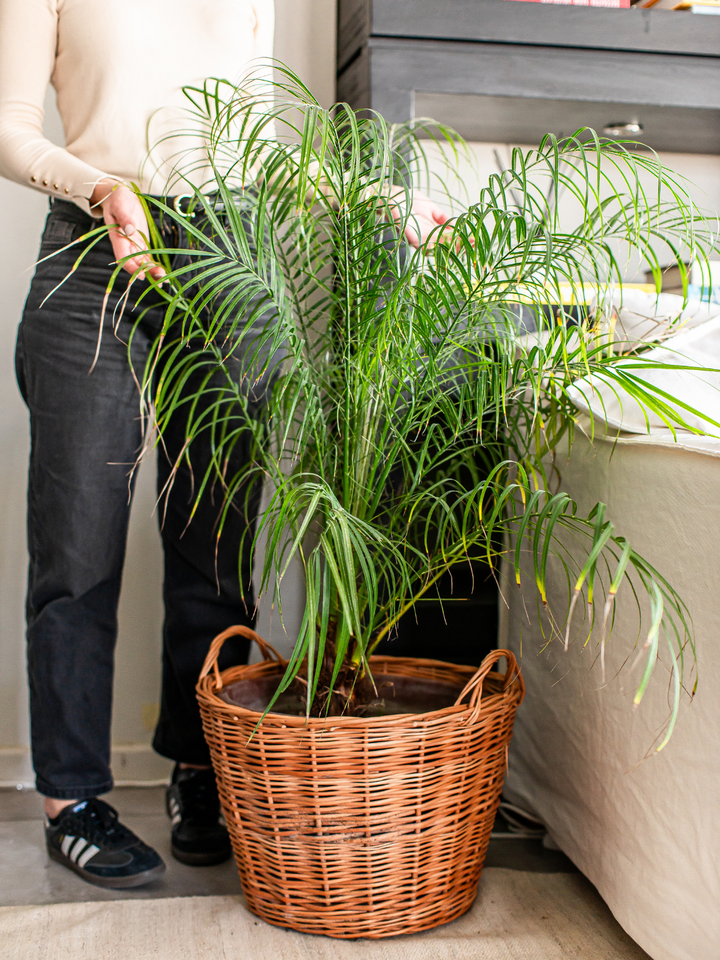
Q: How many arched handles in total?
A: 2